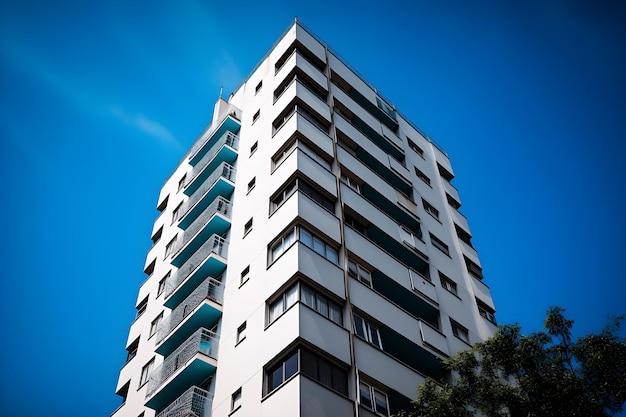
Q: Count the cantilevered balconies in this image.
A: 8